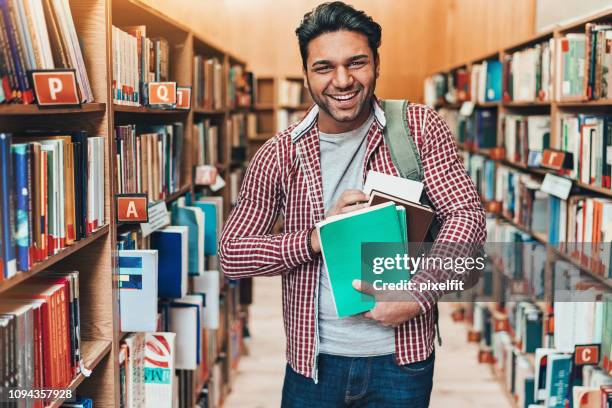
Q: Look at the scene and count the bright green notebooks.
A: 1